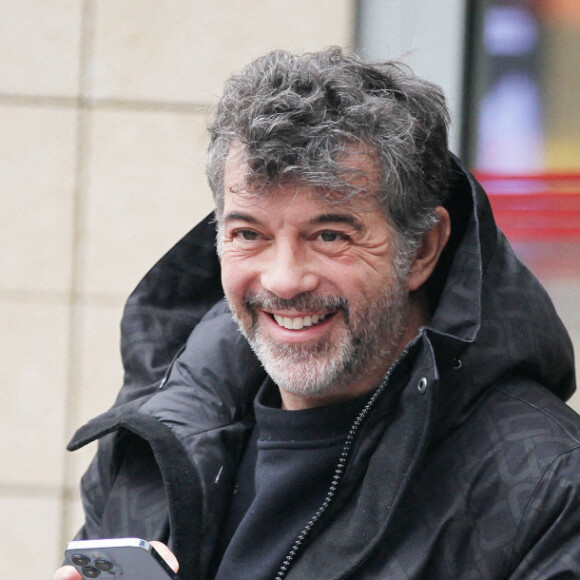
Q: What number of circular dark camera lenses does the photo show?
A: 3